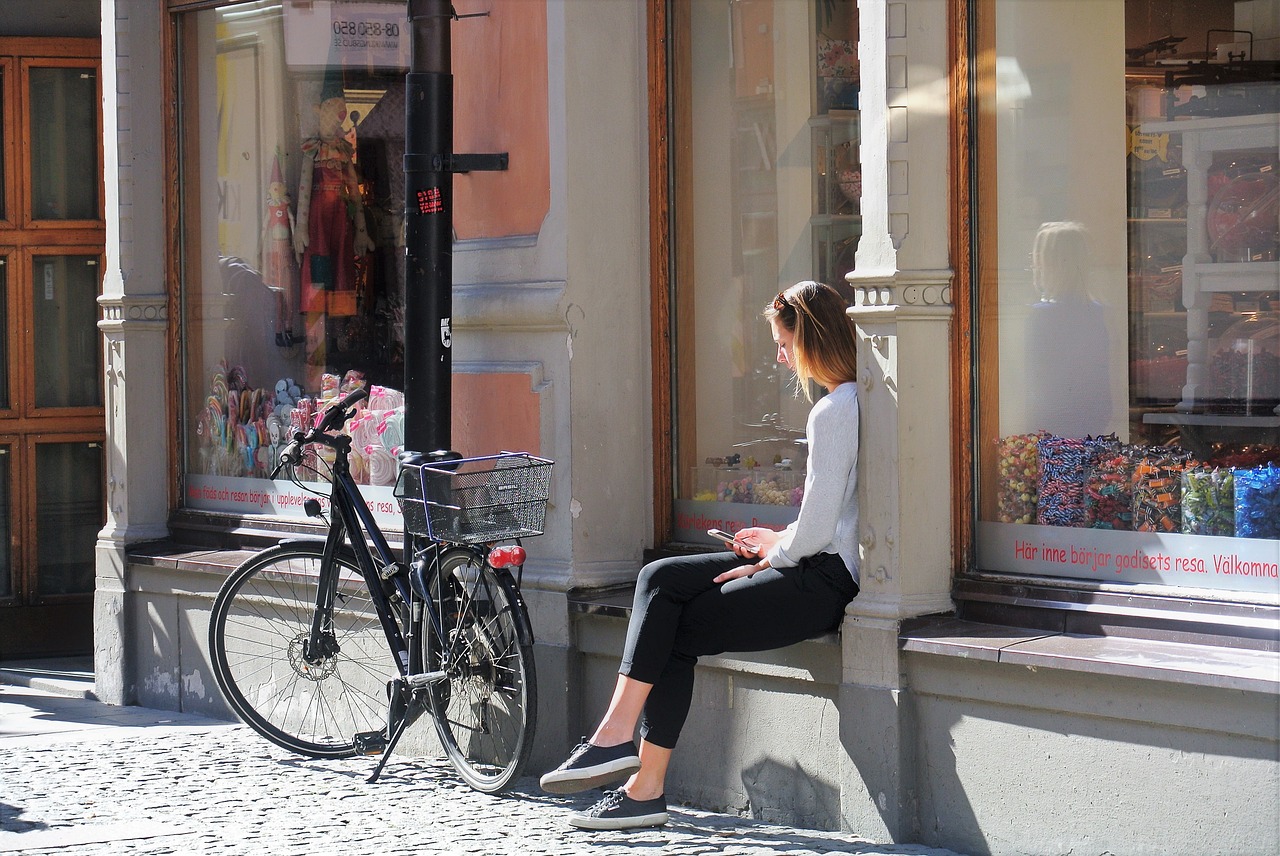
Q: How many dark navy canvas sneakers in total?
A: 2